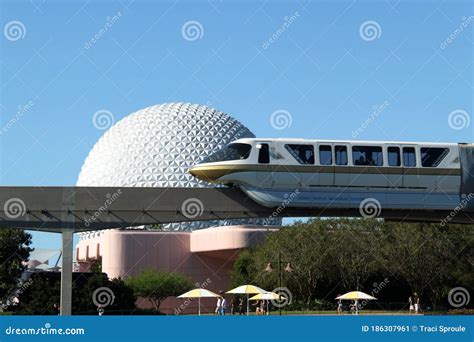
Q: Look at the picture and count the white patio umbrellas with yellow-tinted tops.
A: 4